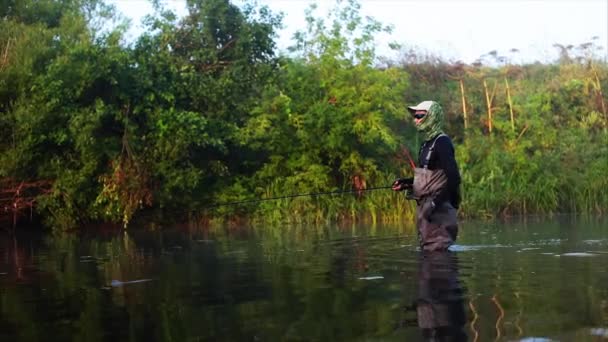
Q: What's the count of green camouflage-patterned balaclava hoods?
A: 1